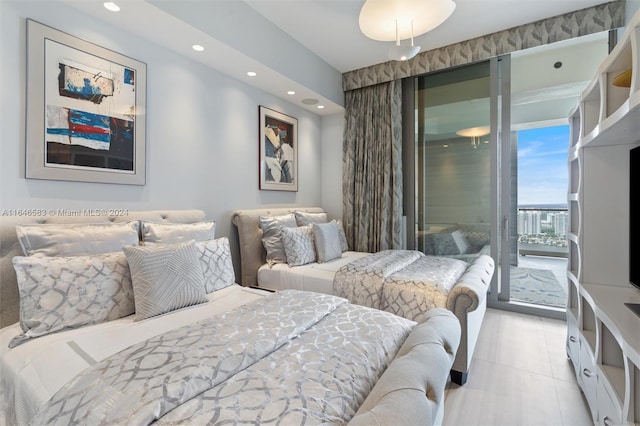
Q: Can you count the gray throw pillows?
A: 2